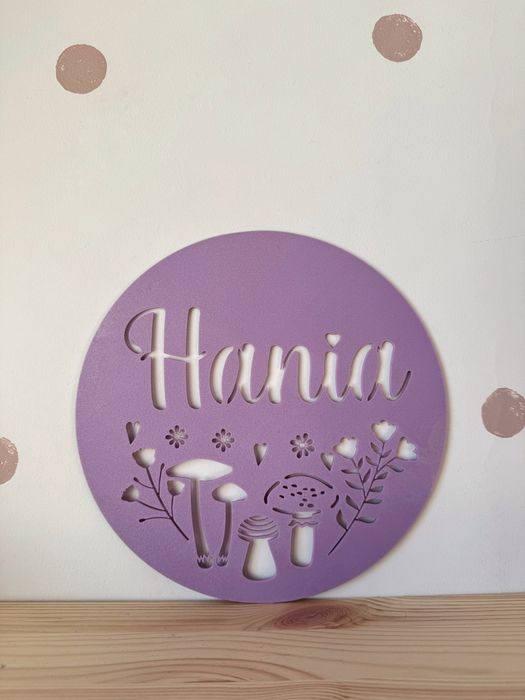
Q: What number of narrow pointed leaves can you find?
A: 14